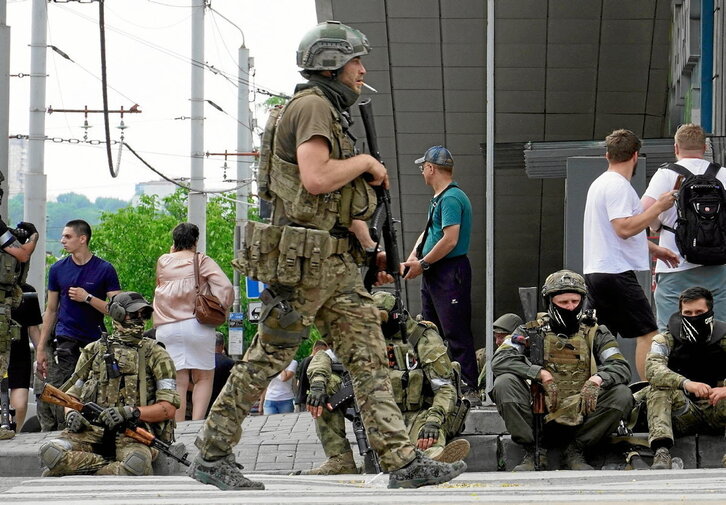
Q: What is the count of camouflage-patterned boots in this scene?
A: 2